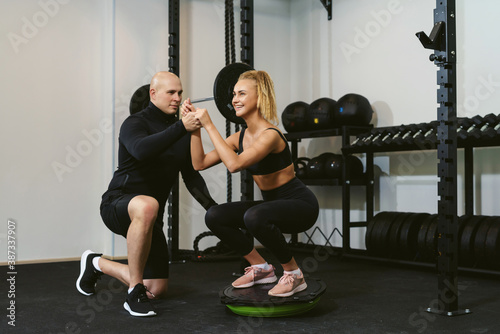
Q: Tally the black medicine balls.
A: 3